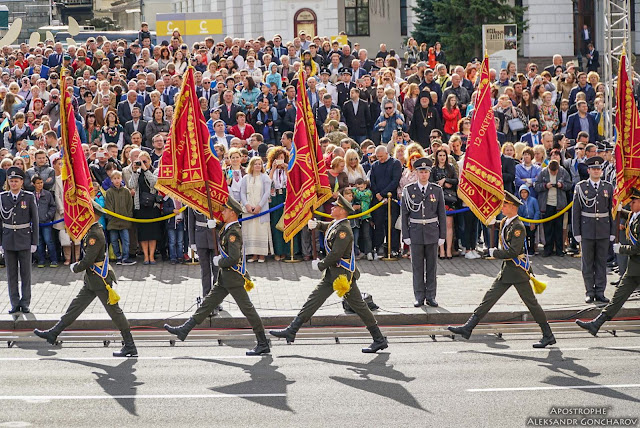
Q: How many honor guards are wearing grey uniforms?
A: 4